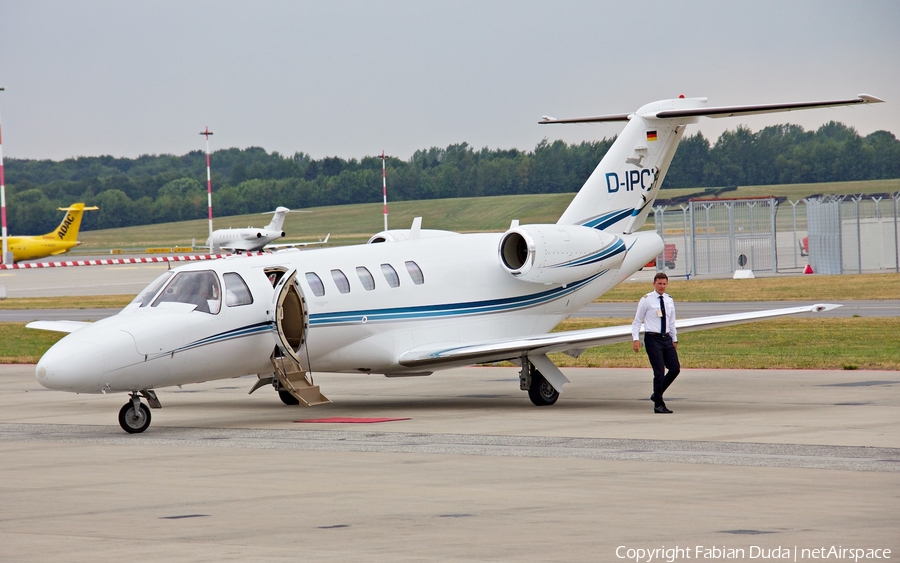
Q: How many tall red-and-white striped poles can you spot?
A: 3